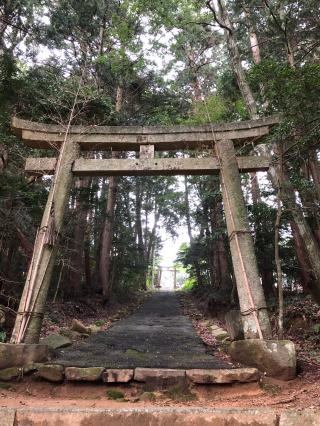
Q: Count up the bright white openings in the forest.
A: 1